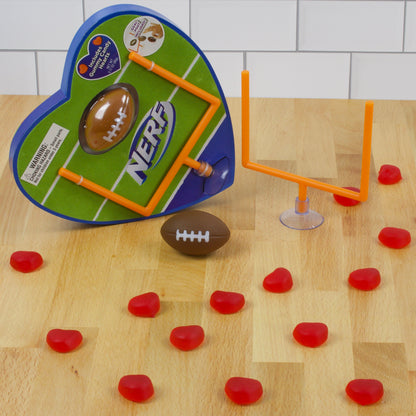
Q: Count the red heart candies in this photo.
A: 14